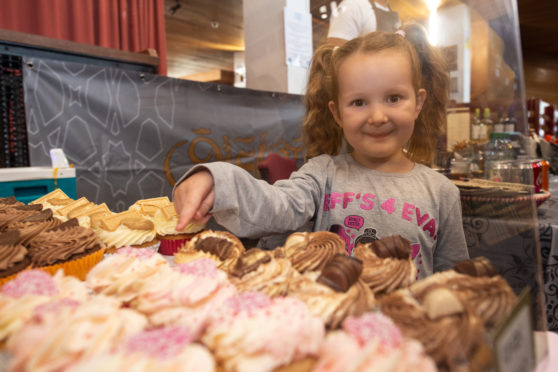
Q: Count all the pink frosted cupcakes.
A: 7